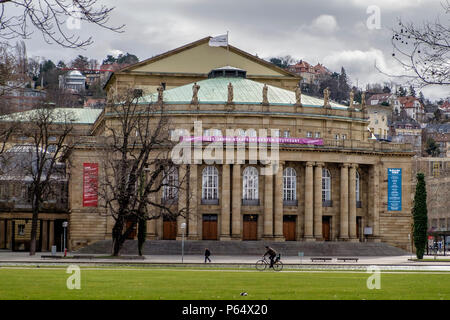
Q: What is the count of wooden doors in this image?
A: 7